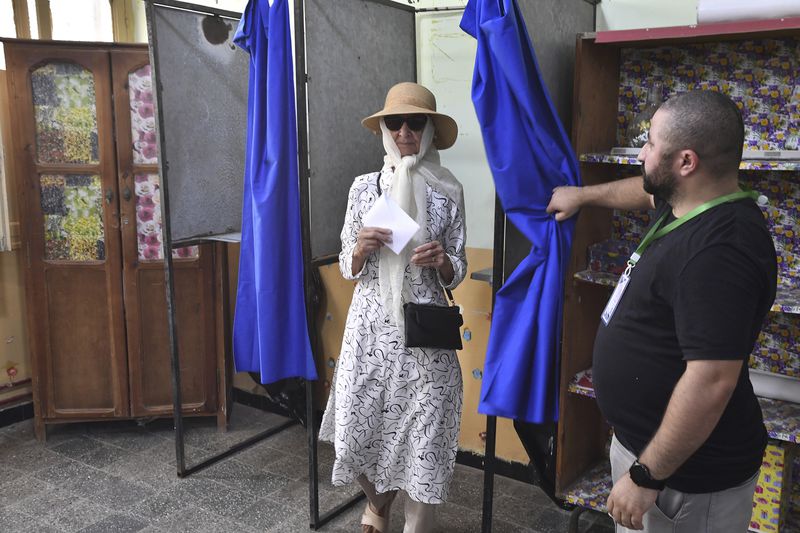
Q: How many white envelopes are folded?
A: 1